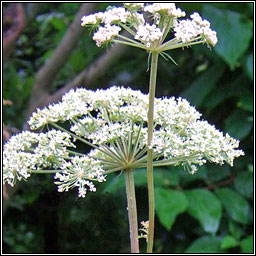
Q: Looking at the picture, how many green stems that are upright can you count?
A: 2